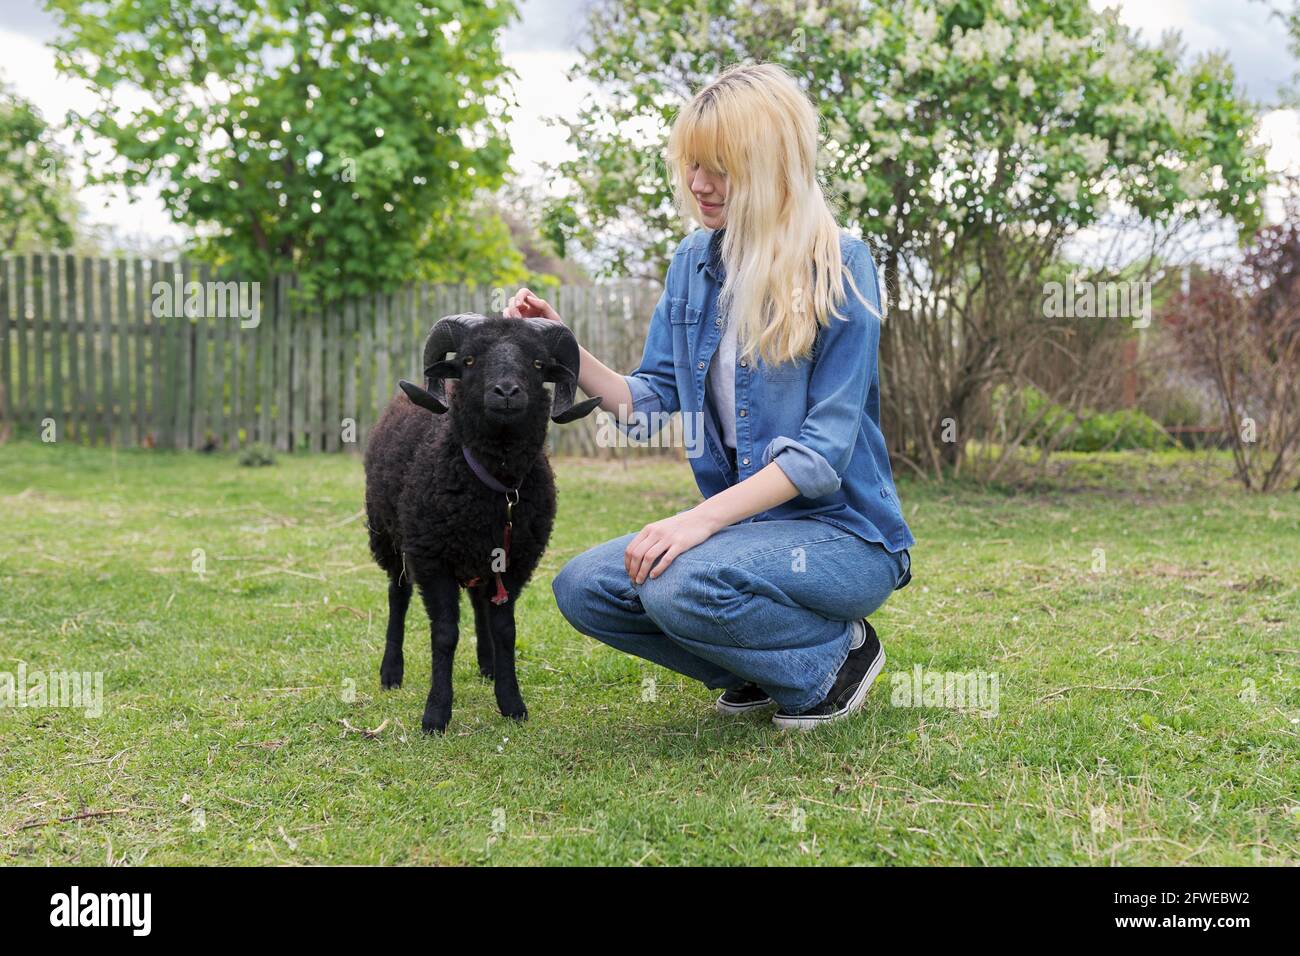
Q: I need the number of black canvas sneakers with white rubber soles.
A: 2